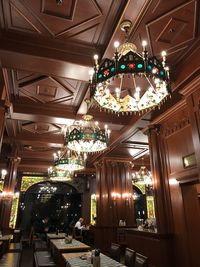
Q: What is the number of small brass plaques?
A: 1